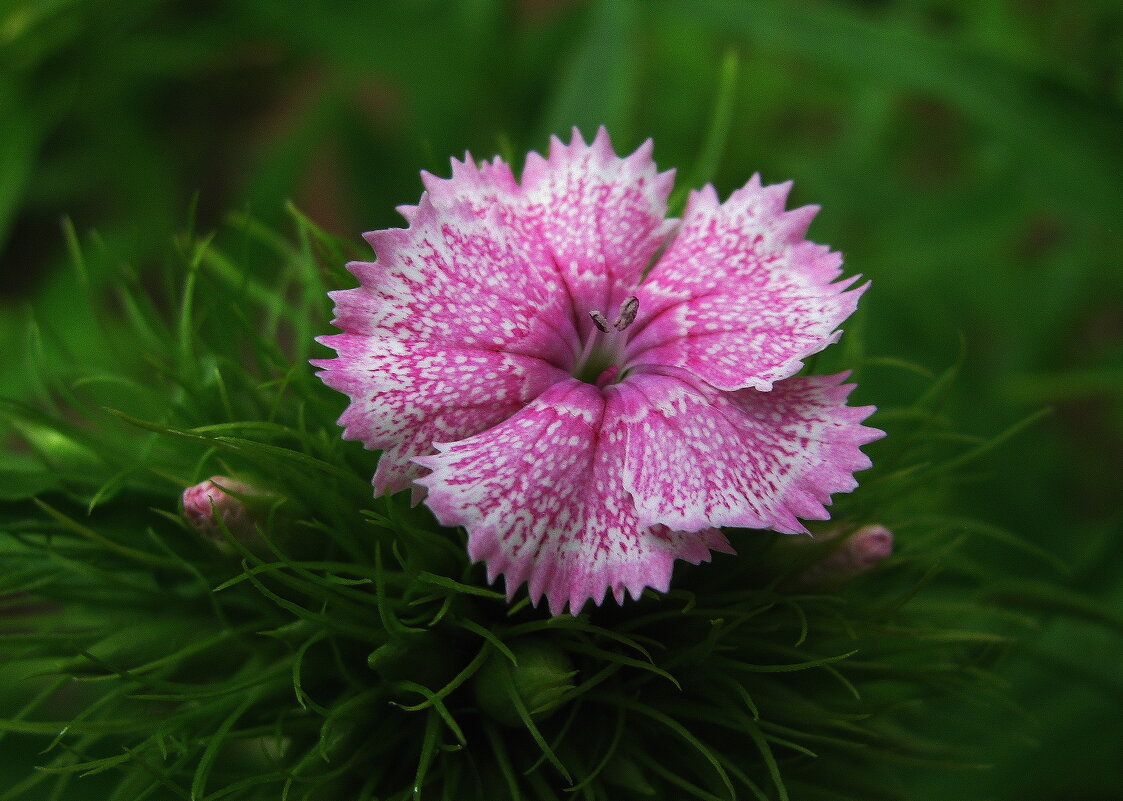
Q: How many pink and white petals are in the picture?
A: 5